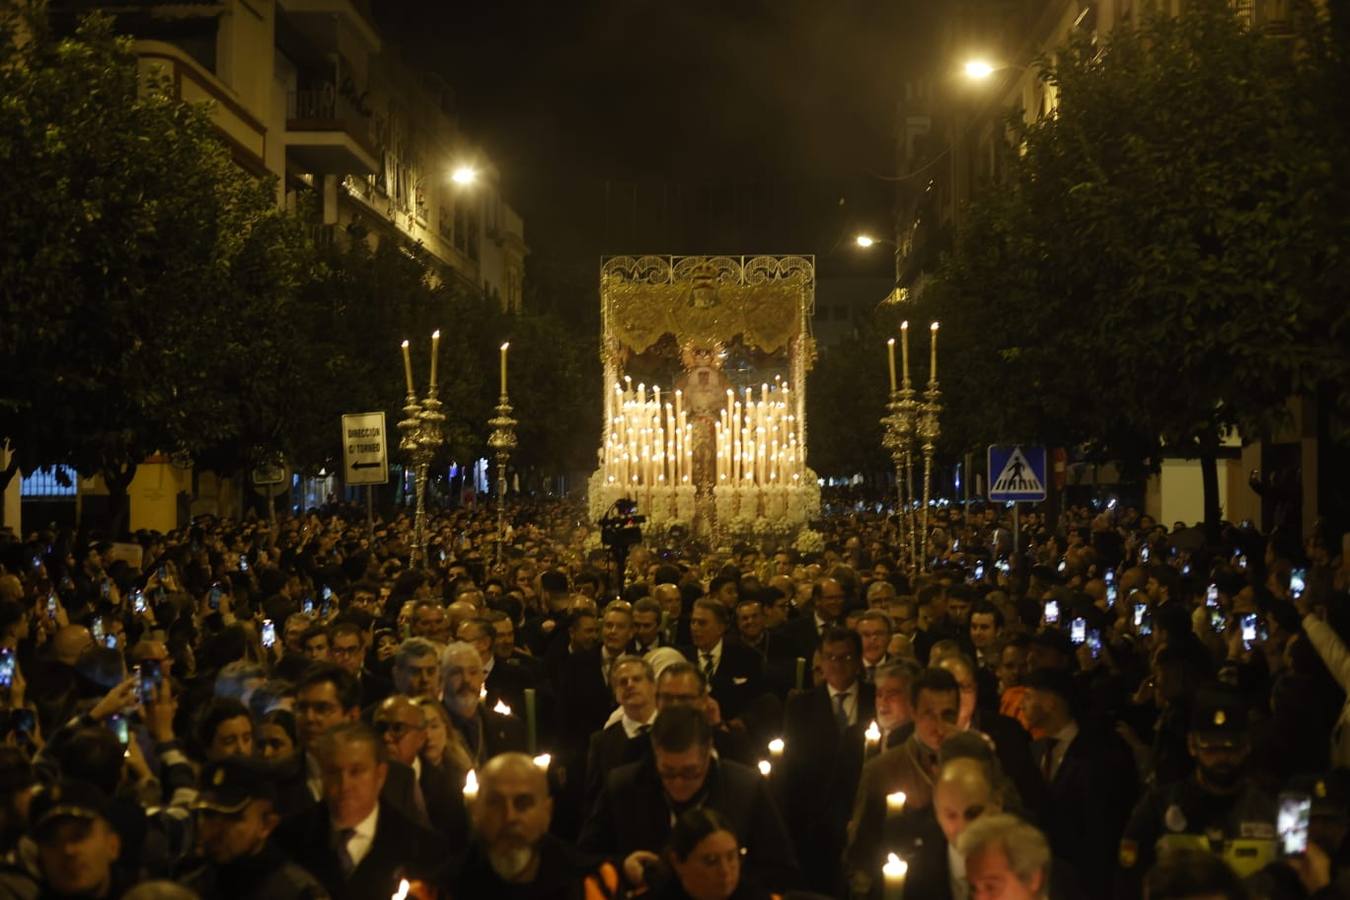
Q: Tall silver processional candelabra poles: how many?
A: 6